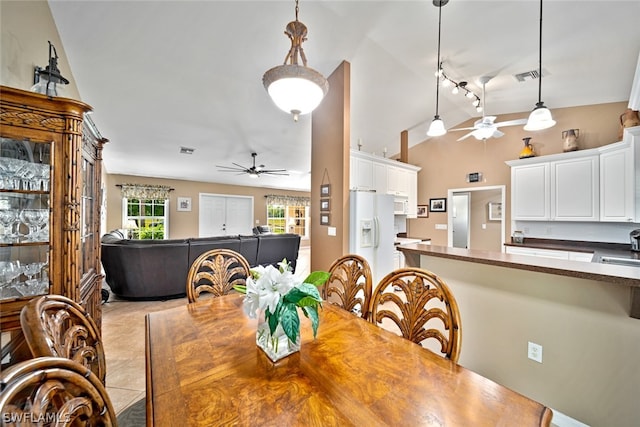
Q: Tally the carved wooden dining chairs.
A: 5